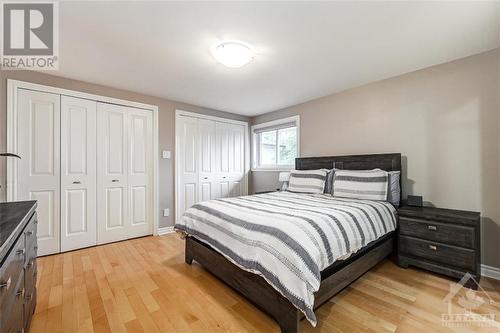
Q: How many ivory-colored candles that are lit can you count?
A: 0